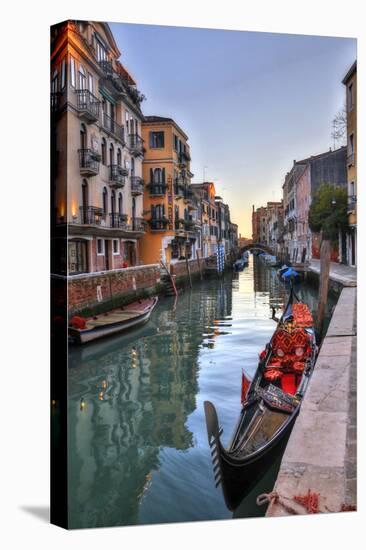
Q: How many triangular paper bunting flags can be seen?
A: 0